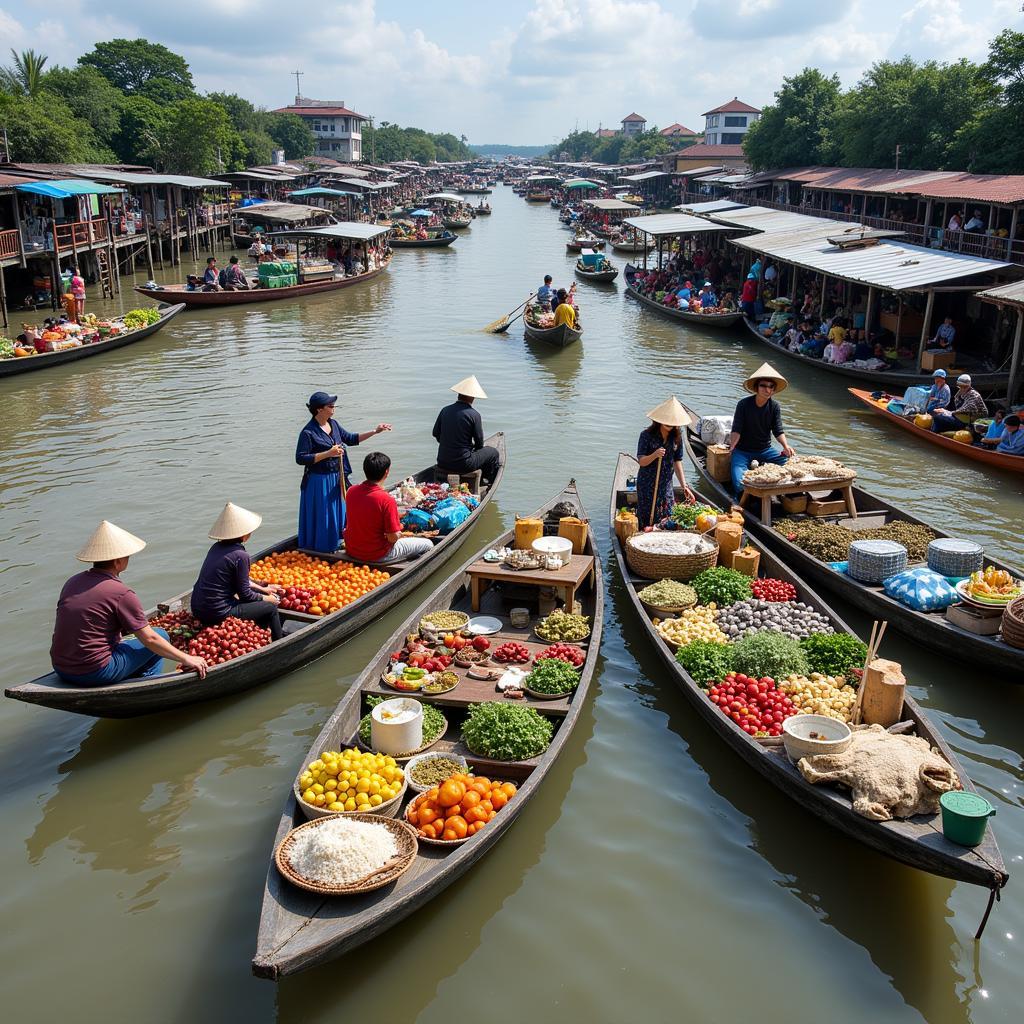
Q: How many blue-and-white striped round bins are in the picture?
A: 2